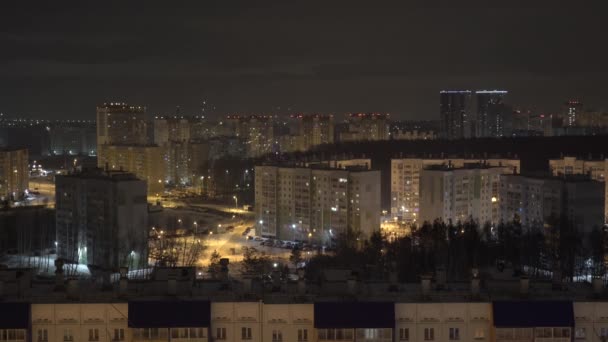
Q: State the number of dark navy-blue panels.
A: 4